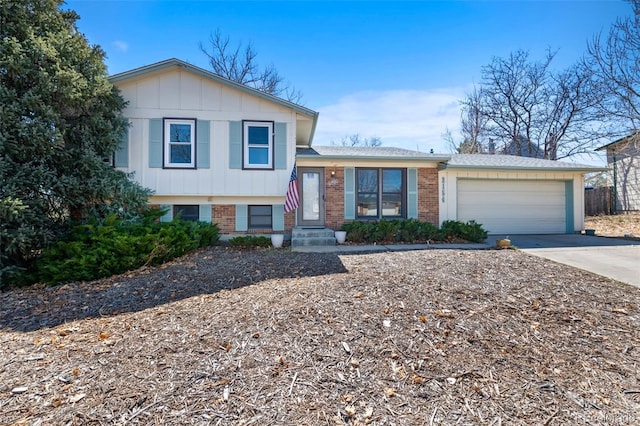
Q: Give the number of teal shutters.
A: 11